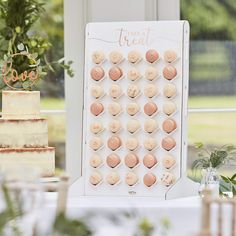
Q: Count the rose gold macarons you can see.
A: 13